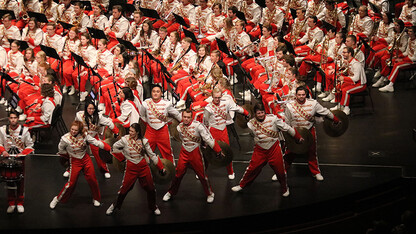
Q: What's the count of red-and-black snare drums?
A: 1